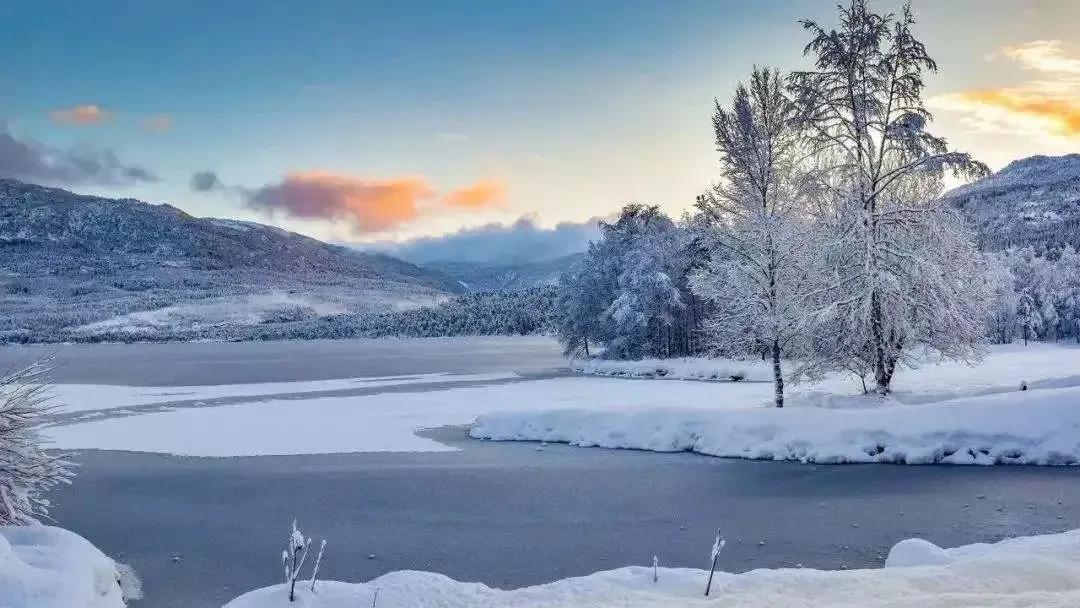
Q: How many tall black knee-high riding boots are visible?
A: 0